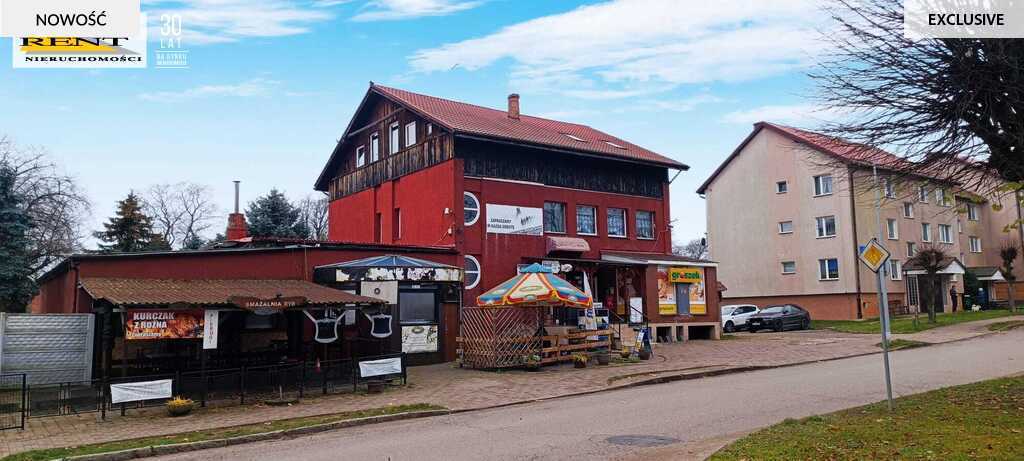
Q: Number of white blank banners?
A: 2